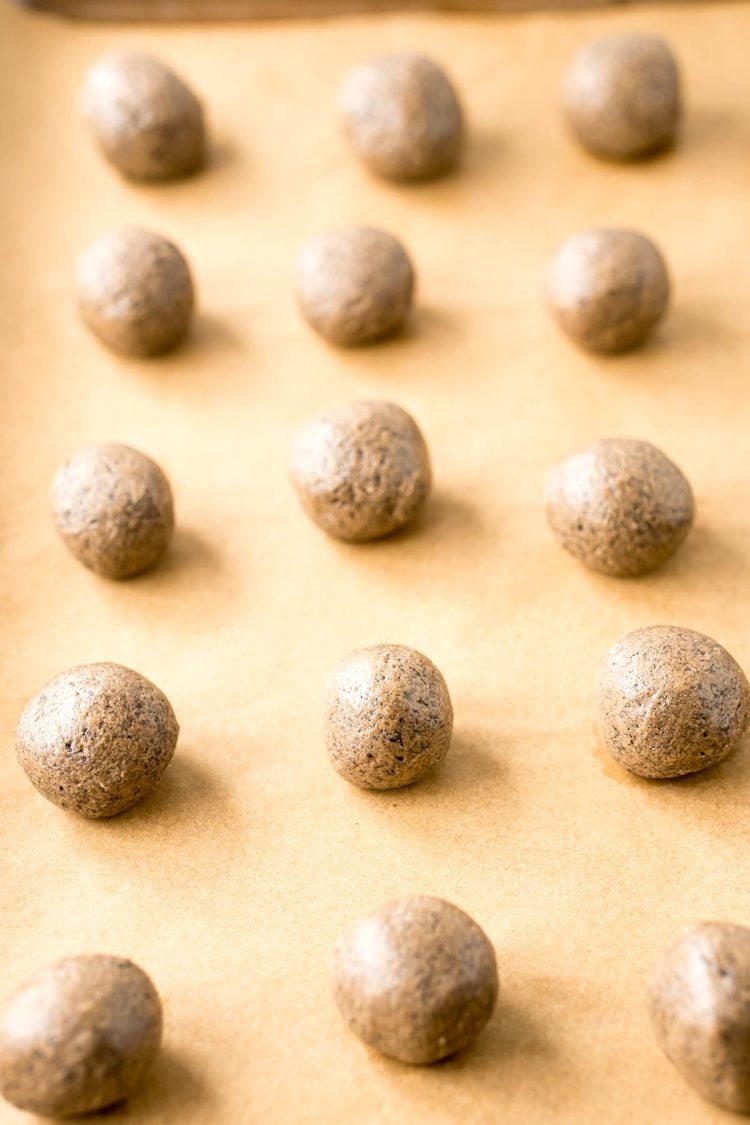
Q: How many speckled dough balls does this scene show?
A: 15